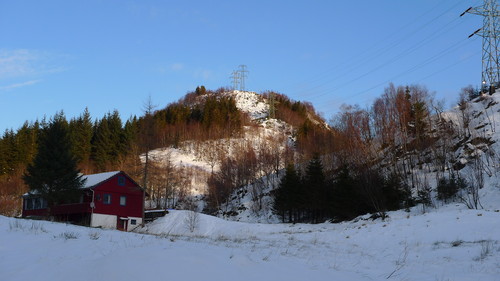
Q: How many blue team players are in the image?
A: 0